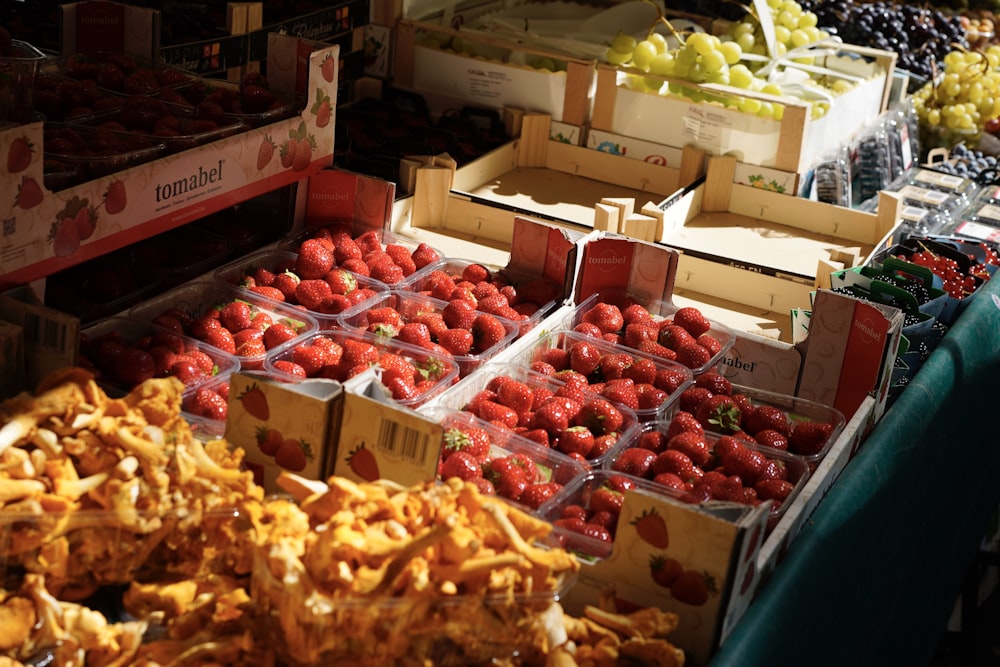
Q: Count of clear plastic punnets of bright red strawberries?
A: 15